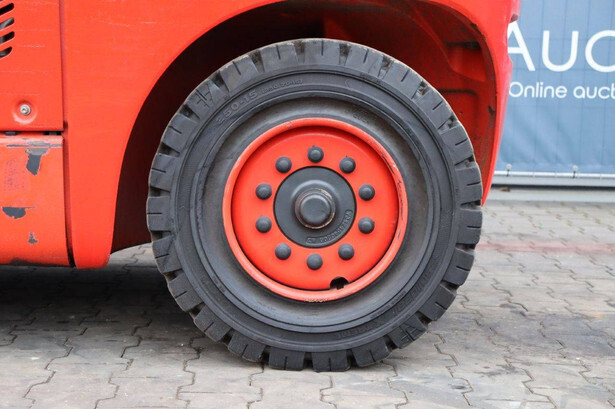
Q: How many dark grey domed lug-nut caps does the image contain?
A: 10